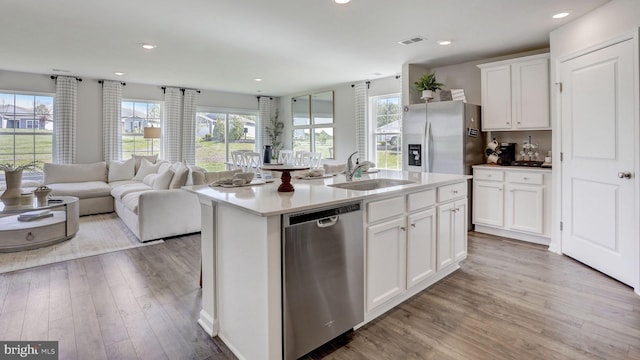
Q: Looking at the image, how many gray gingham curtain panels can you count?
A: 6